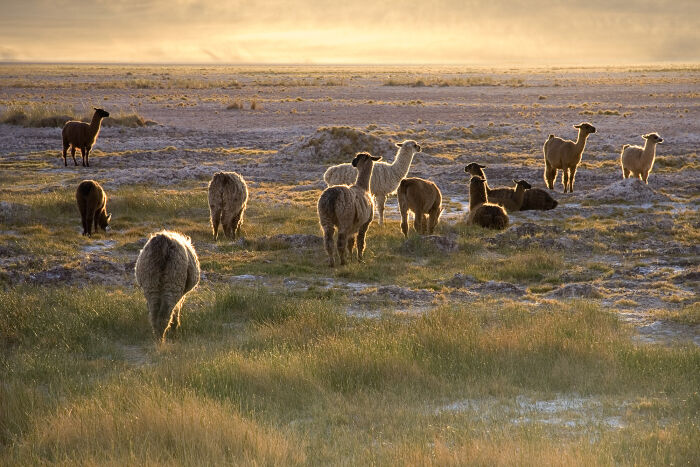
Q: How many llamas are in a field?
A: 12